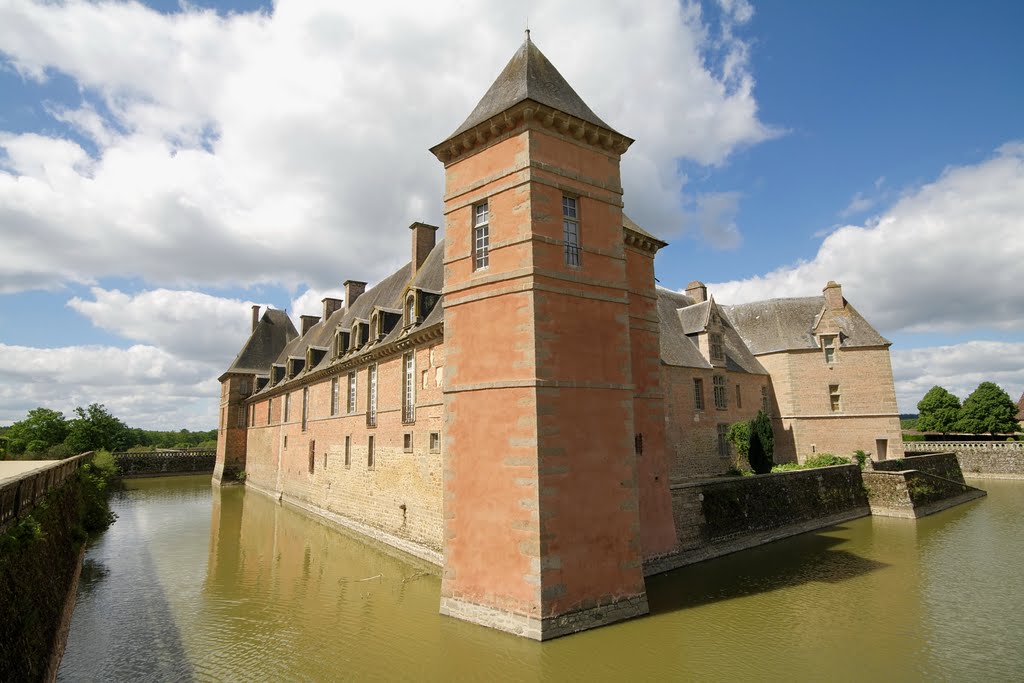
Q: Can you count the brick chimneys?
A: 7